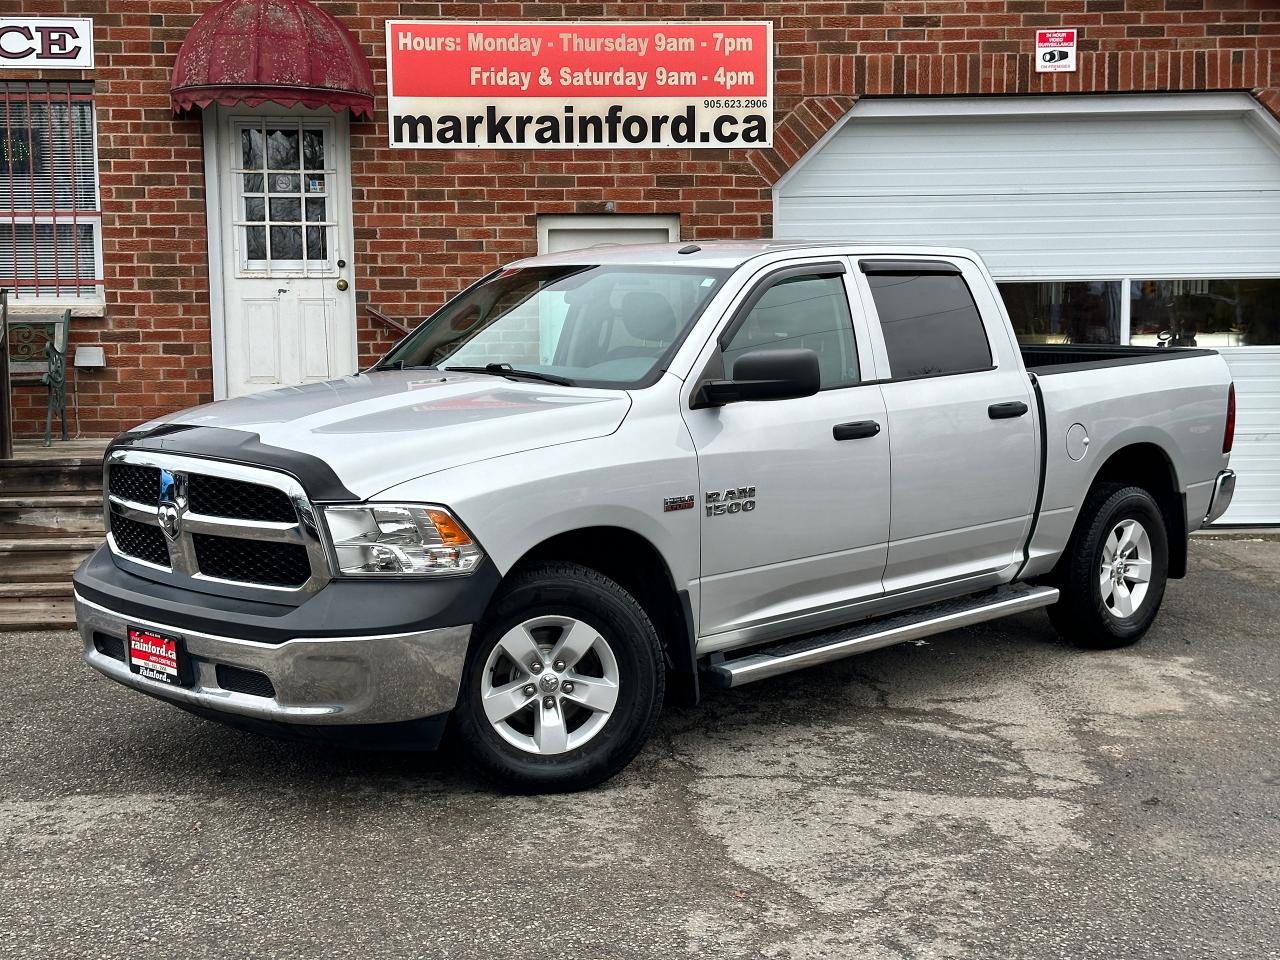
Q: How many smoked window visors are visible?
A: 2